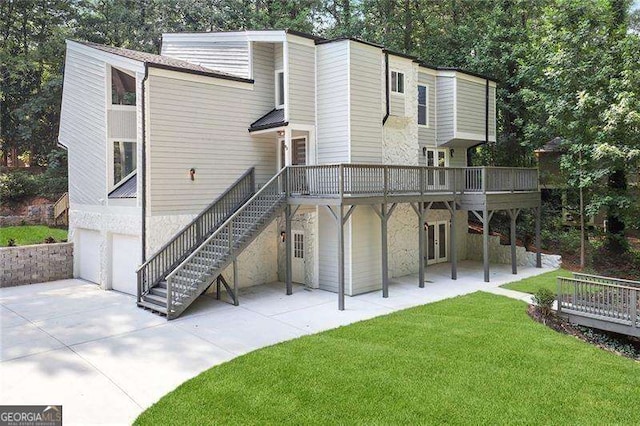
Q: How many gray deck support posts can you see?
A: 8